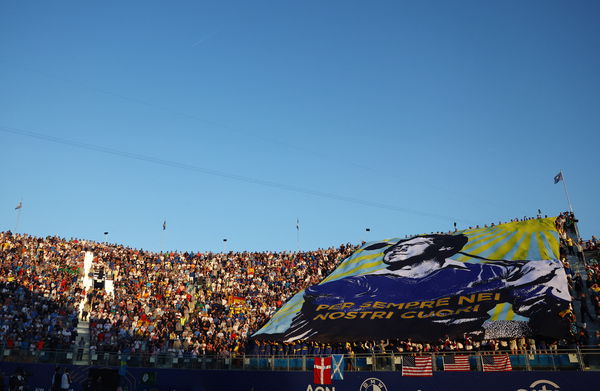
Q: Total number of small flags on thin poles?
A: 4